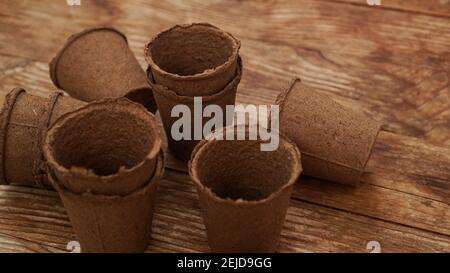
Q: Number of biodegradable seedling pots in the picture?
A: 9